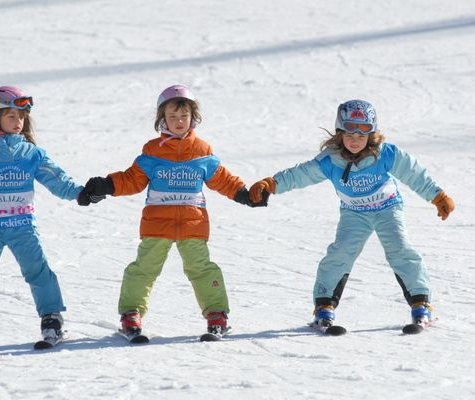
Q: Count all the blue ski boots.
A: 2